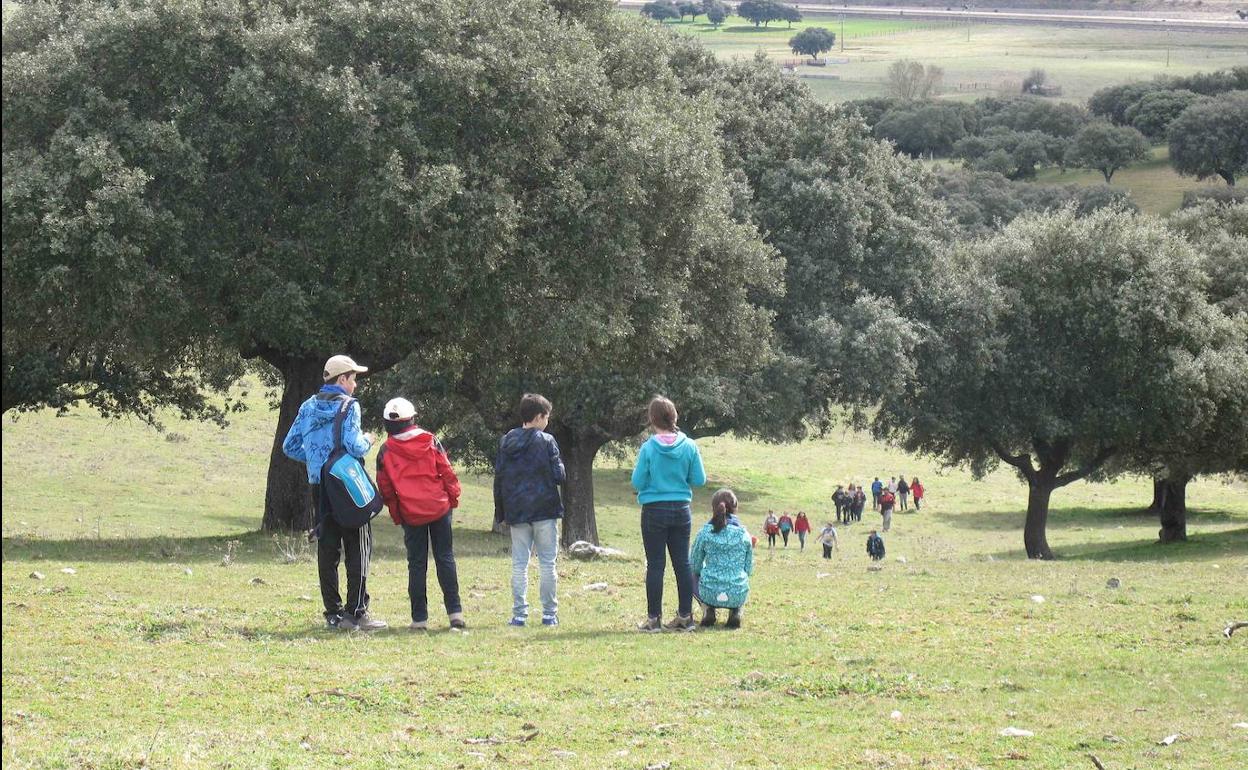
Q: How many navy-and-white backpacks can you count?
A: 1